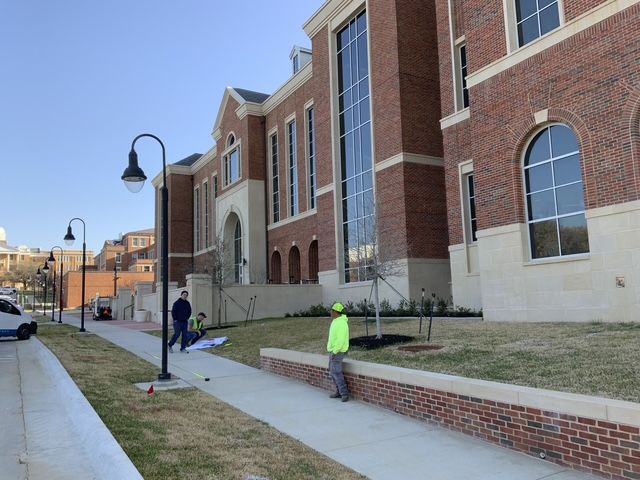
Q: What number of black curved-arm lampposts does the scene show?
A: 5